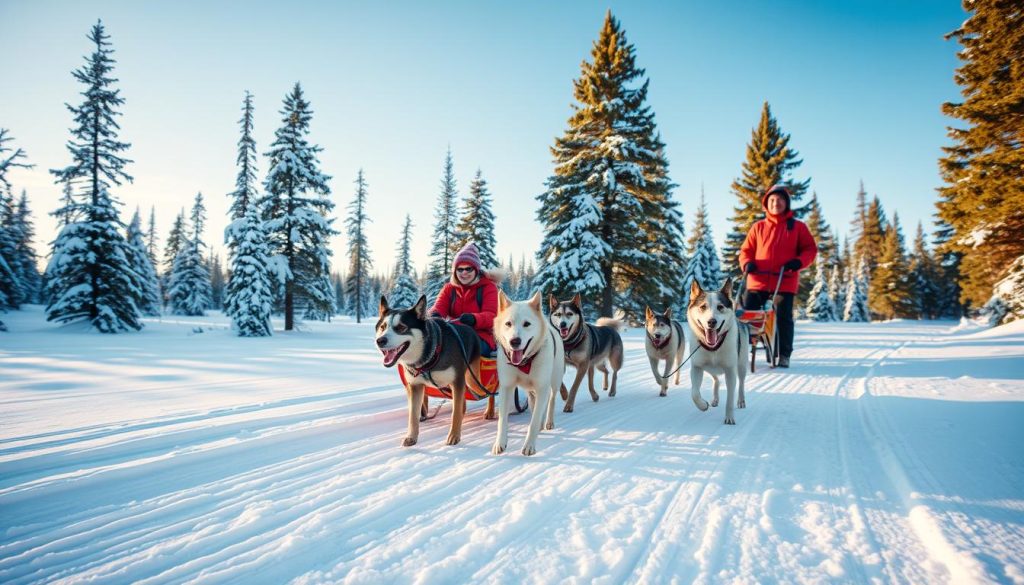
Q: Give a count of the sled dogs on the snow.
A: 5